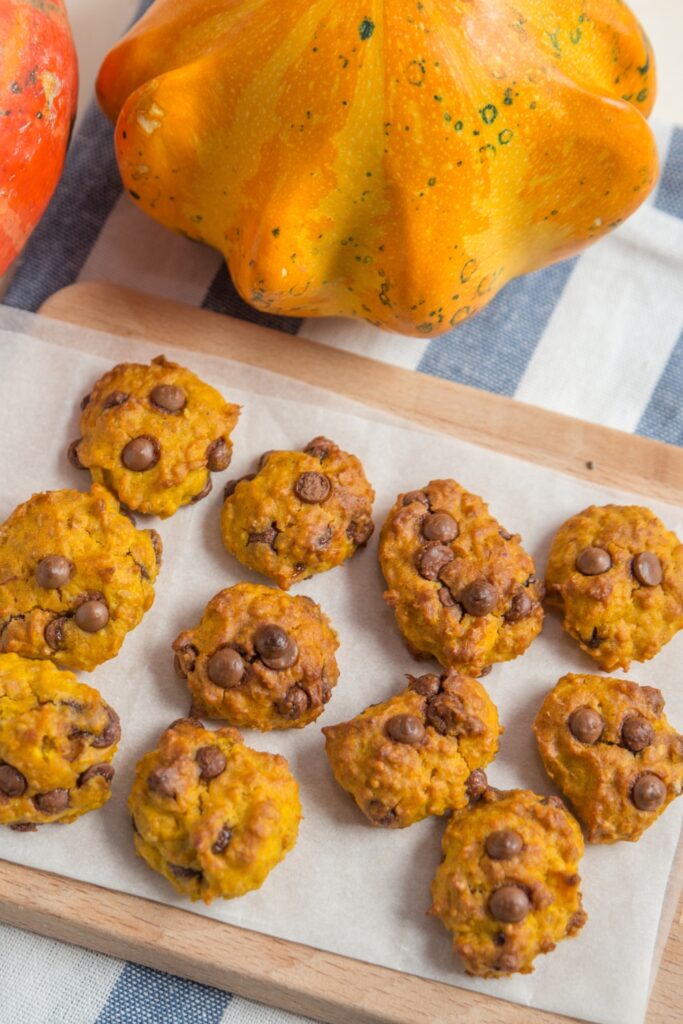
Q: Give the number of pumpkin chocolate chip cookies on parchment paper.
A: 11